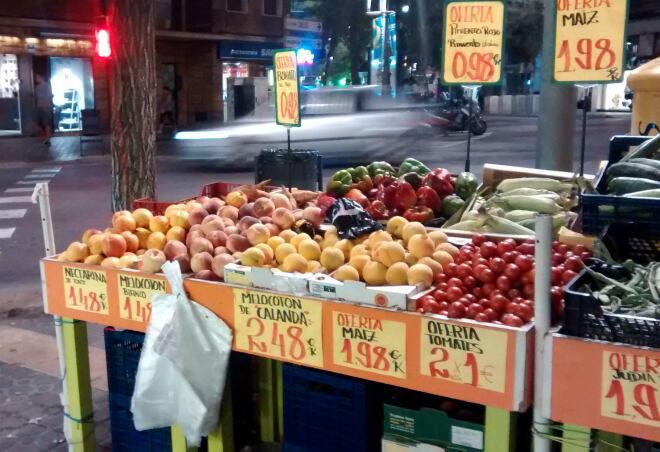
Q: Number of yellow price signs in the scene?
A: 9